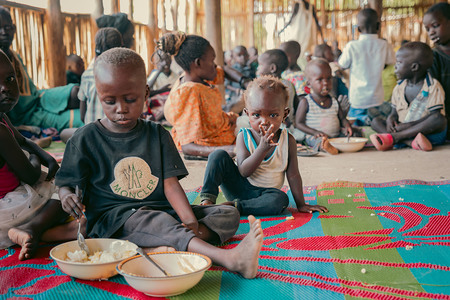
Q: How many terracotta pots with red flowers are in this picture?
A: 0